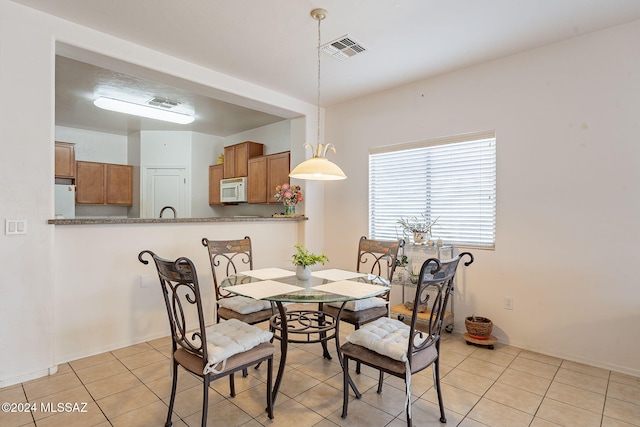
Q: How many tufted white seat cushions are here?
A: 4